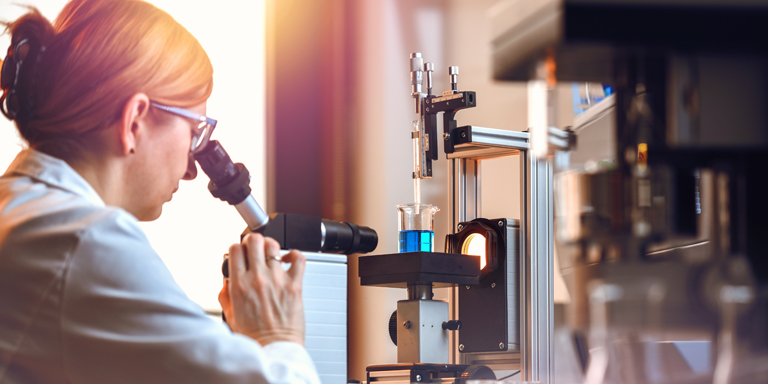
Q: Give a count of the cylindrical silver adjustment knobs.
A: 3